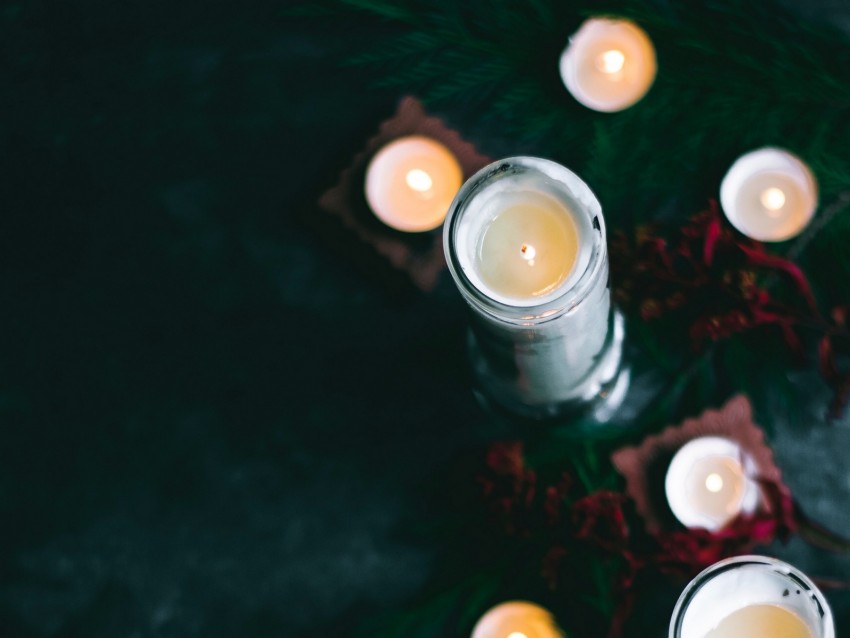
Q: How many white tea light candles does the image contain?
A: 5